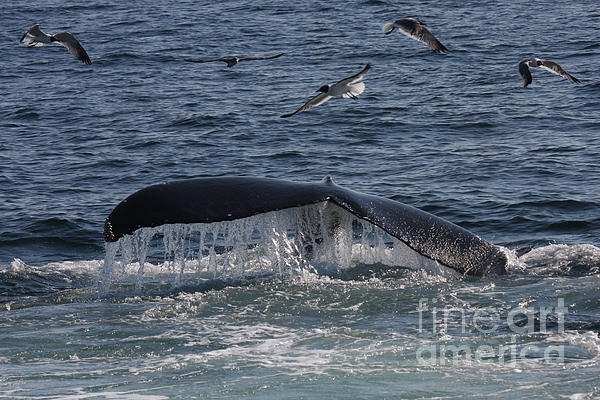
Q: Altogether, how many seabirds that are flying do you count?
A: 5